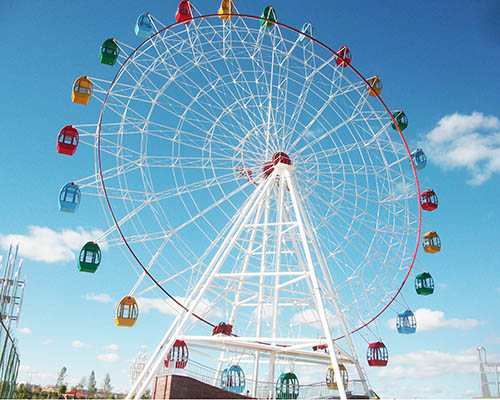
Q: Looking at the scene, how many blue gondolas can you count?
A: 6